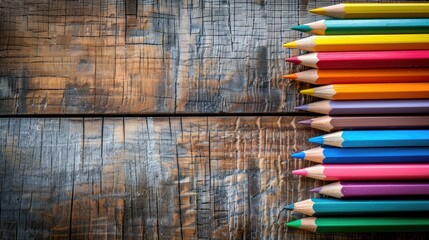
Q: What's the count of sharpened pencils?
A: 14